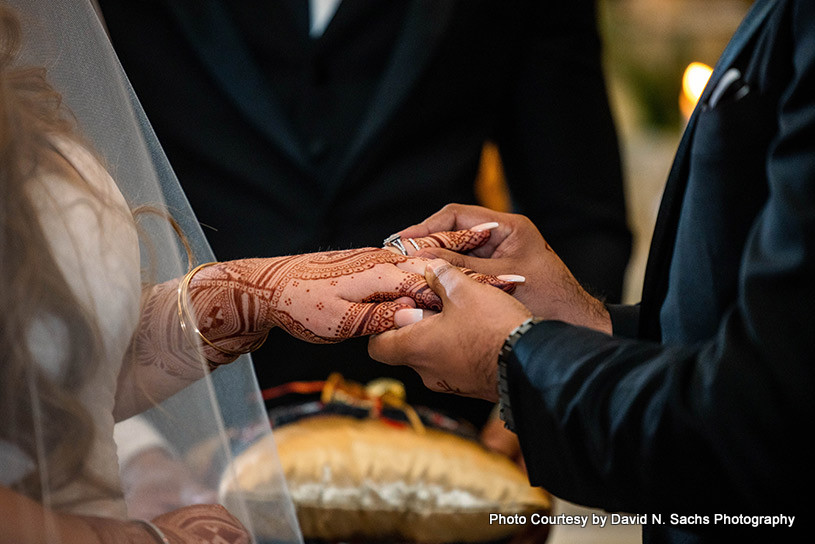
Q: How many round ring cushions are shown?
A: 1